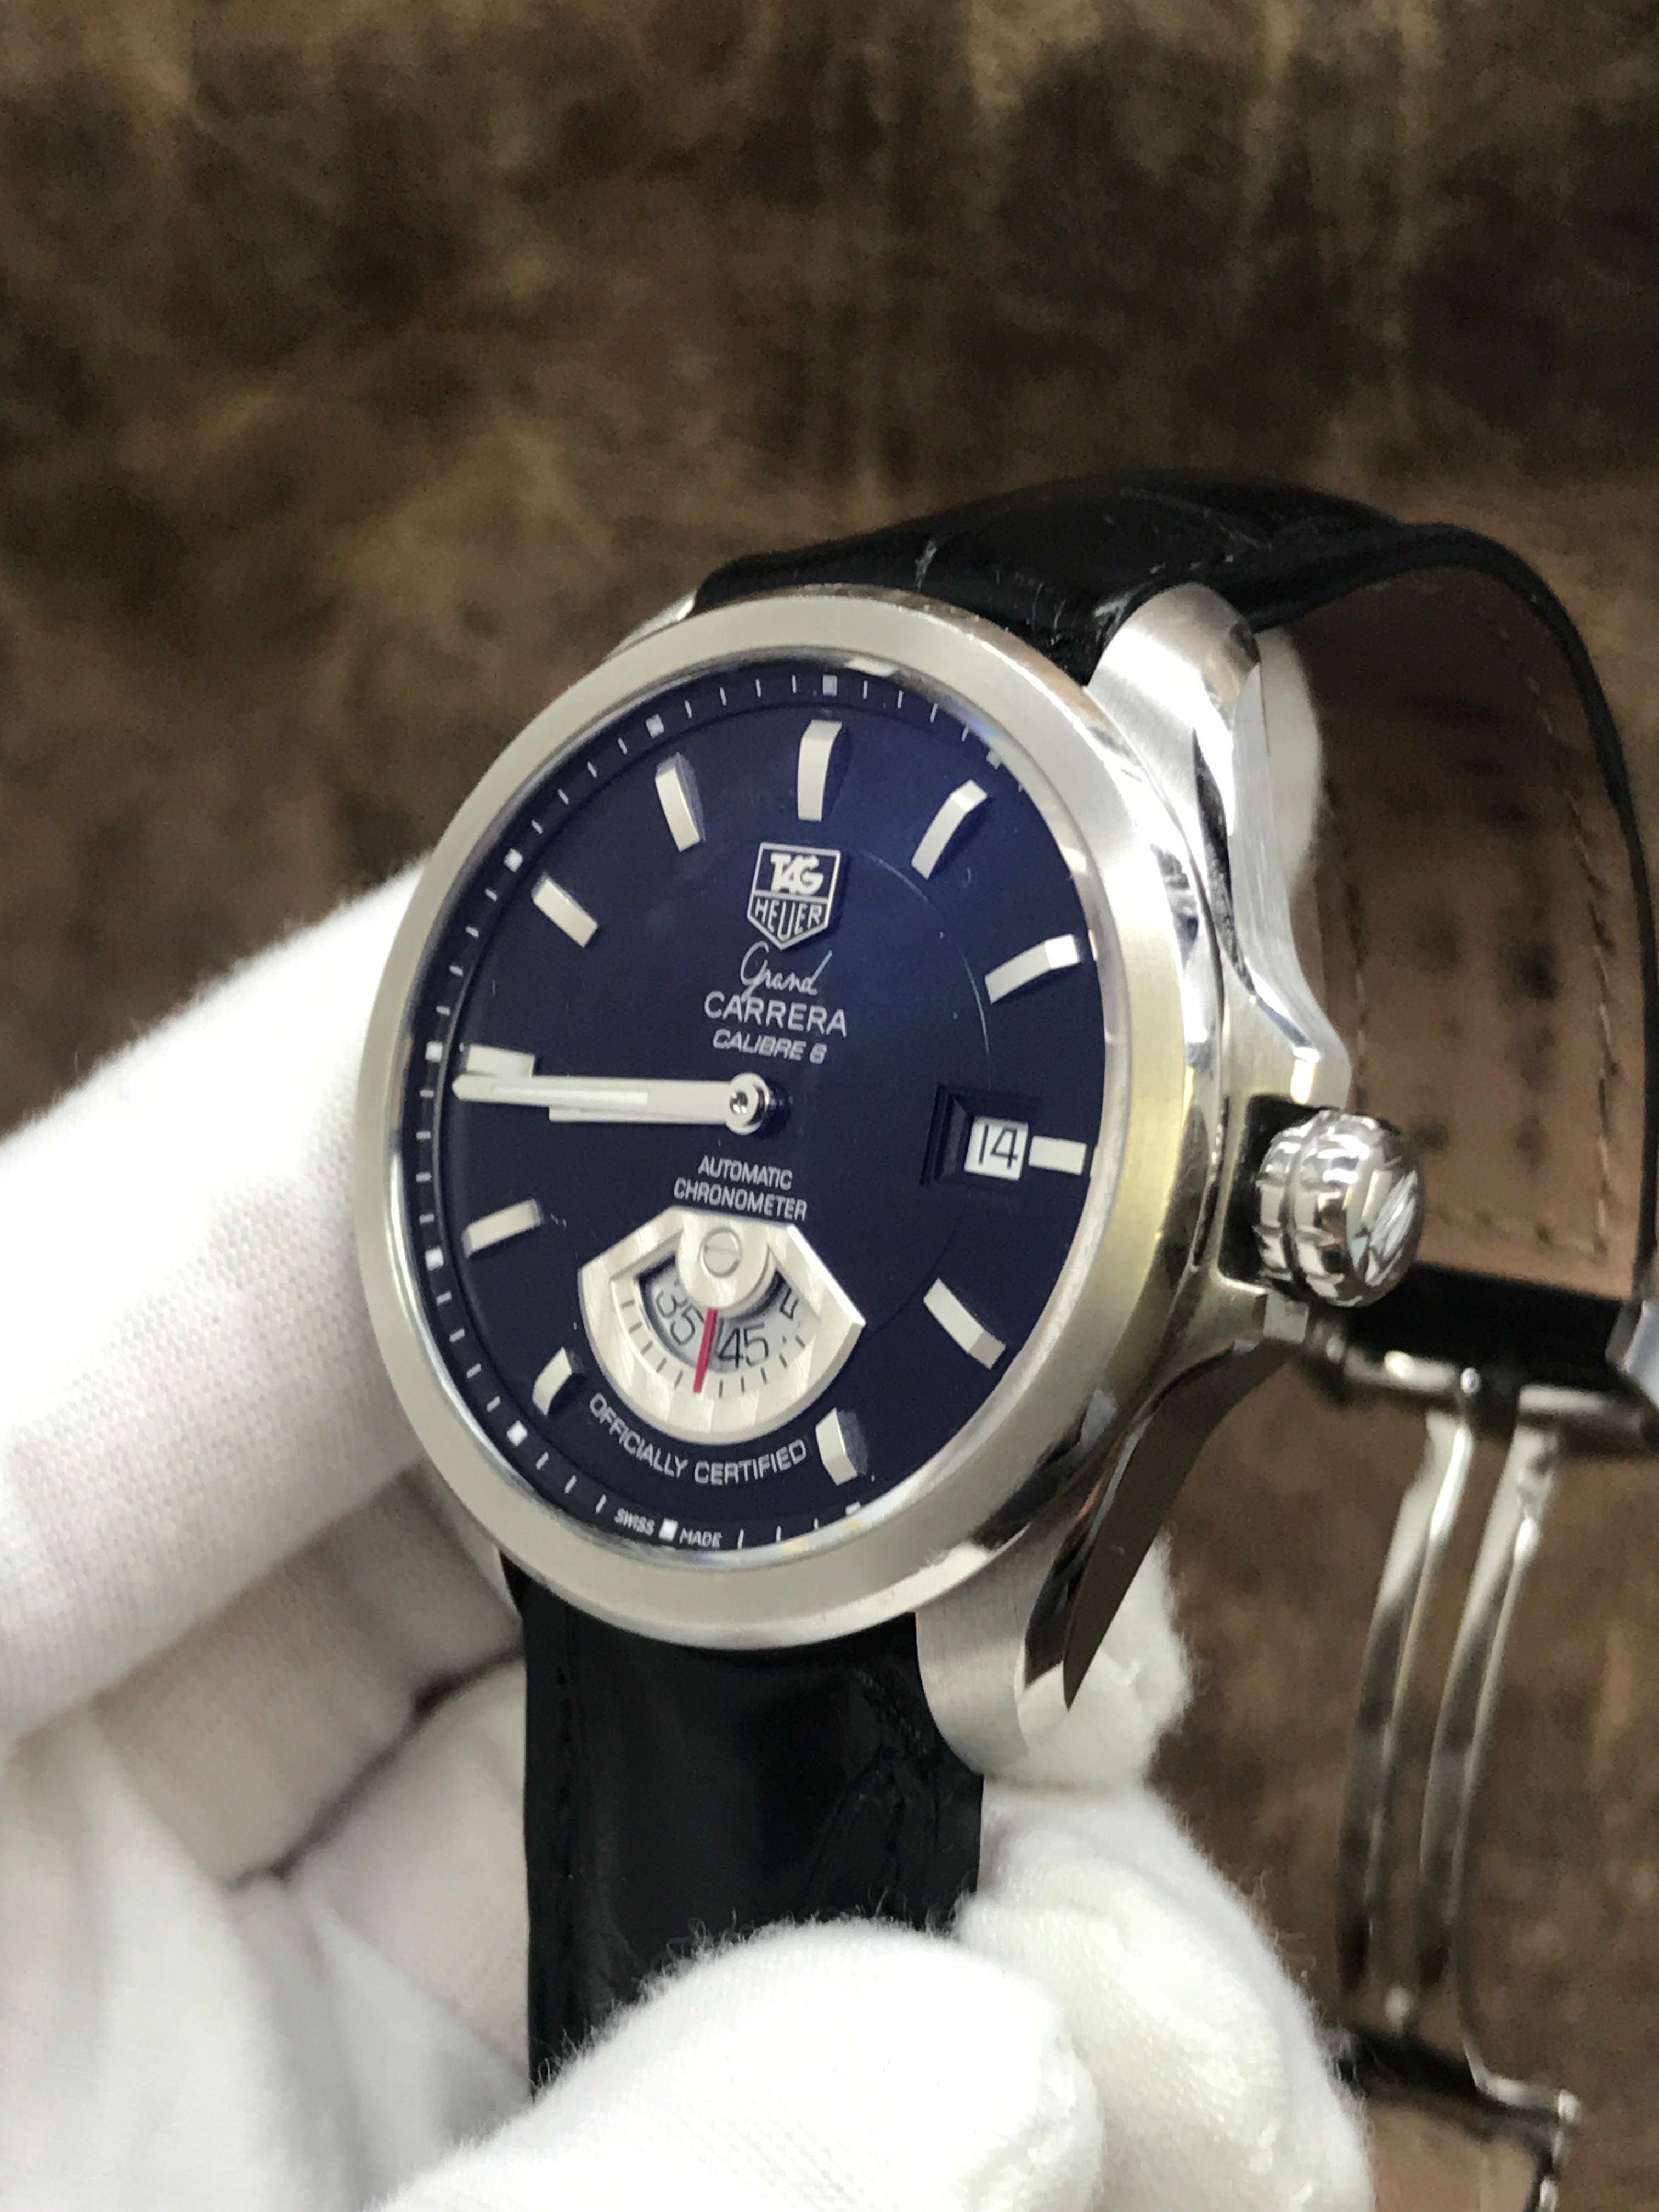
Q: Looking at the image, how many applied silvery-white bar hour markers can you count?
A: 11